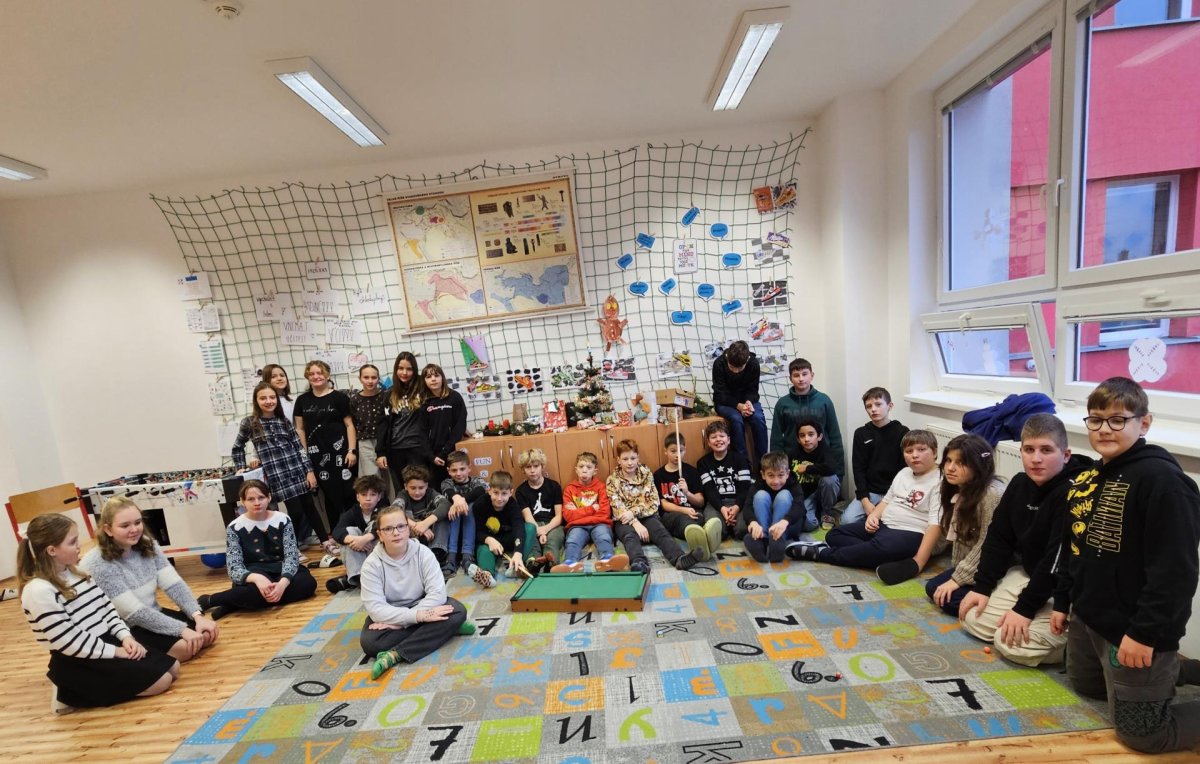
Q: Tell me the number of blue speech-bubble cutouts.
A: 10